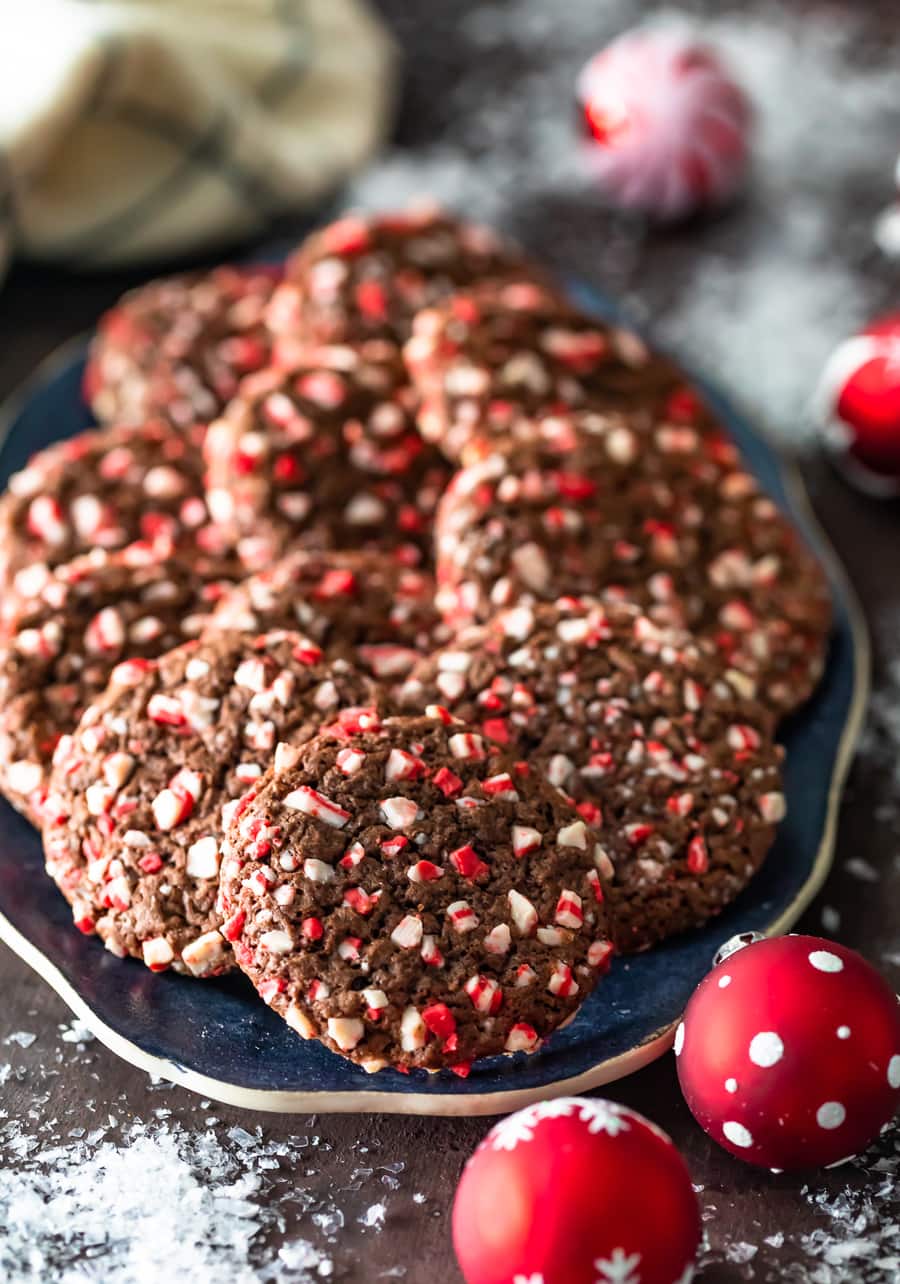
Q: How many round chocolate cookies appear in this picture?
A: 11